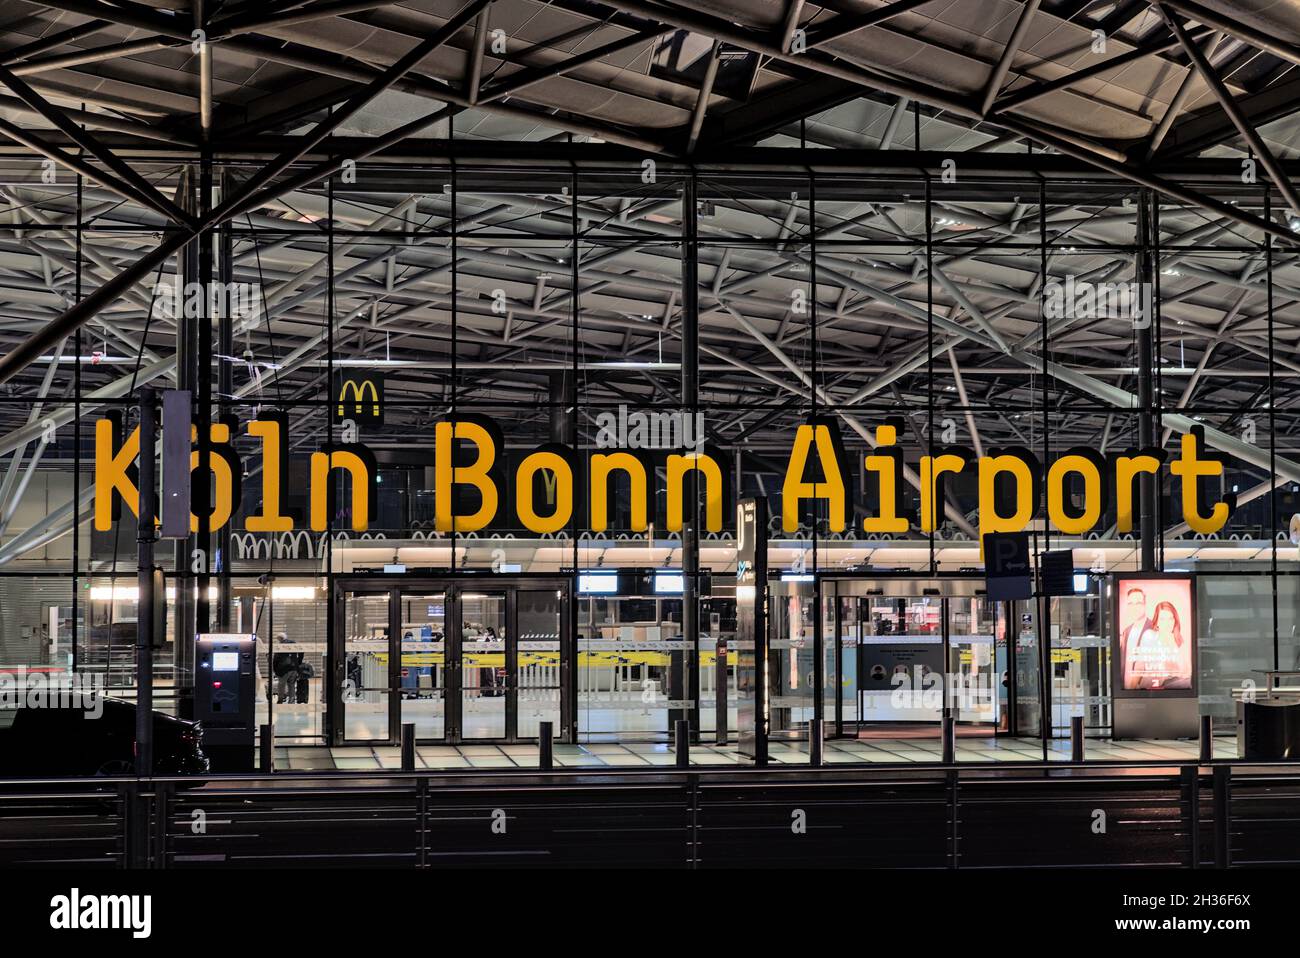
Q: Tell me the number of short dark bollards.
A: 8